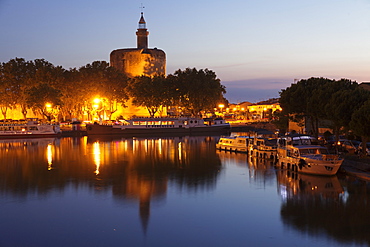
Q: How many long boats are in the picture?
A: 2